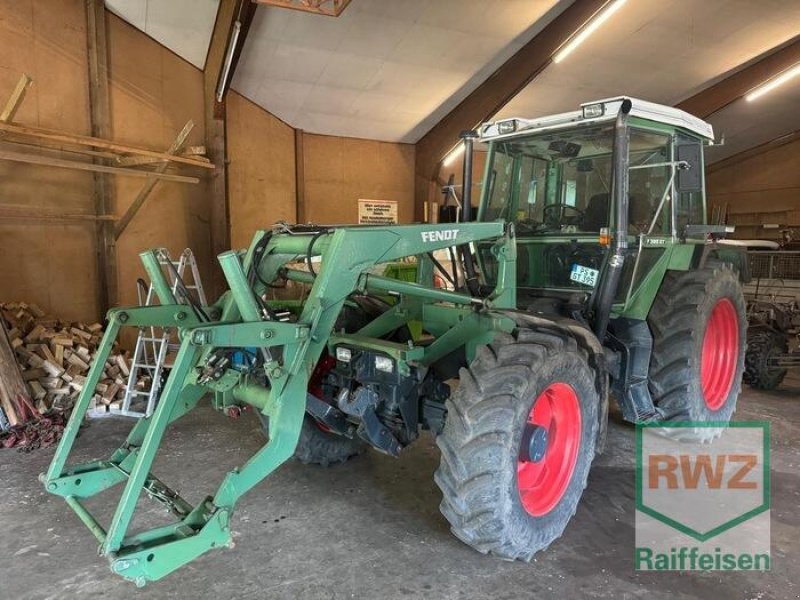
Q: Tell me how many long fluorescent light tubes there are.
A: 4